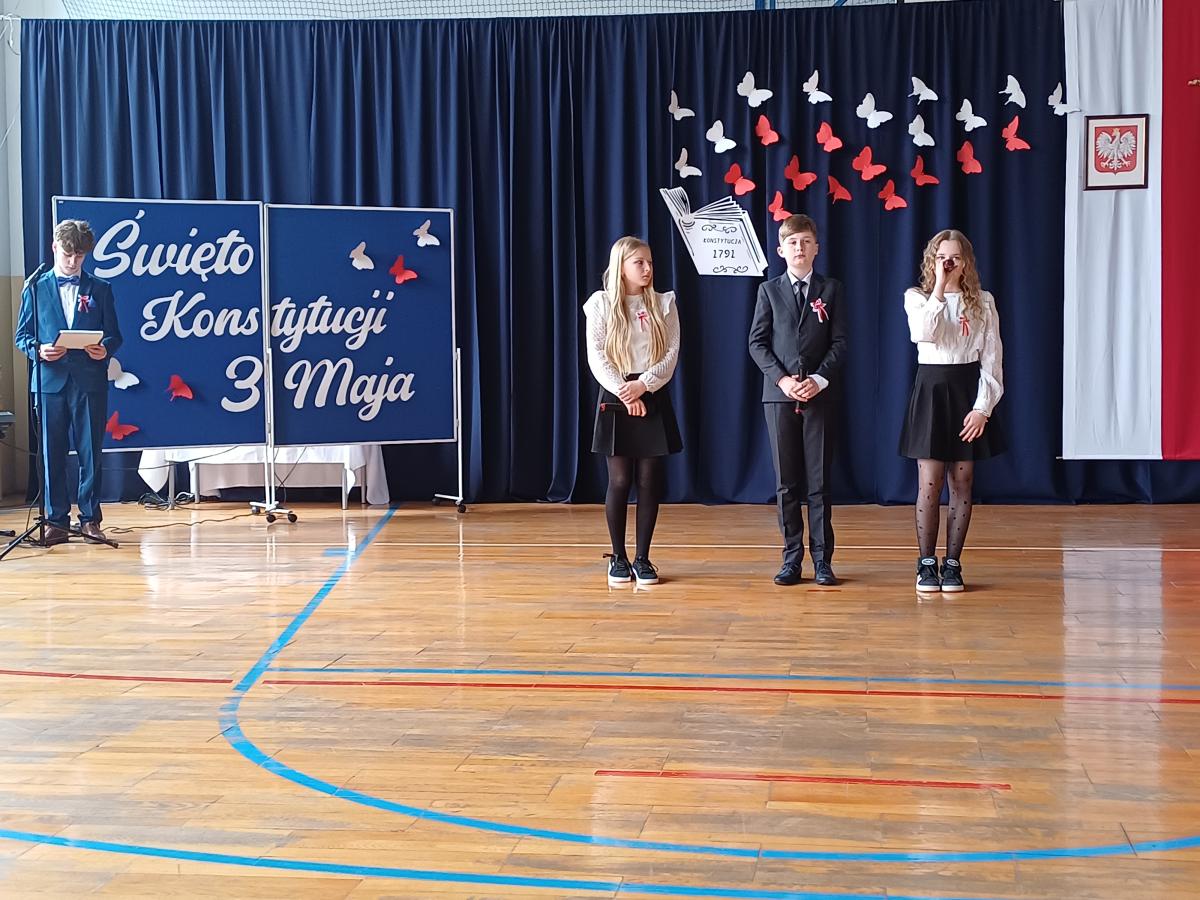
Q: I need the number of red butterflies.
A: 14